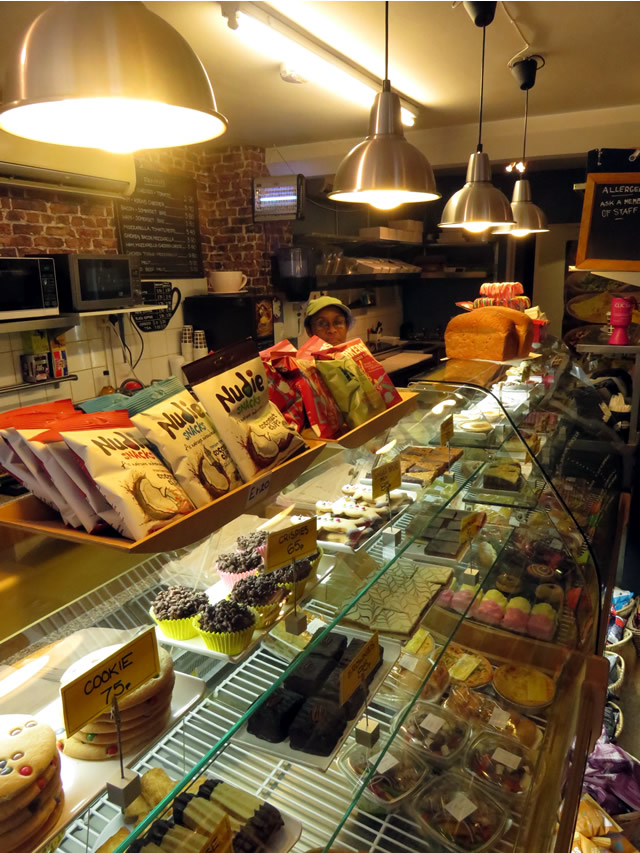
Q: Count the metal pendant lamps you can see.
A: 4